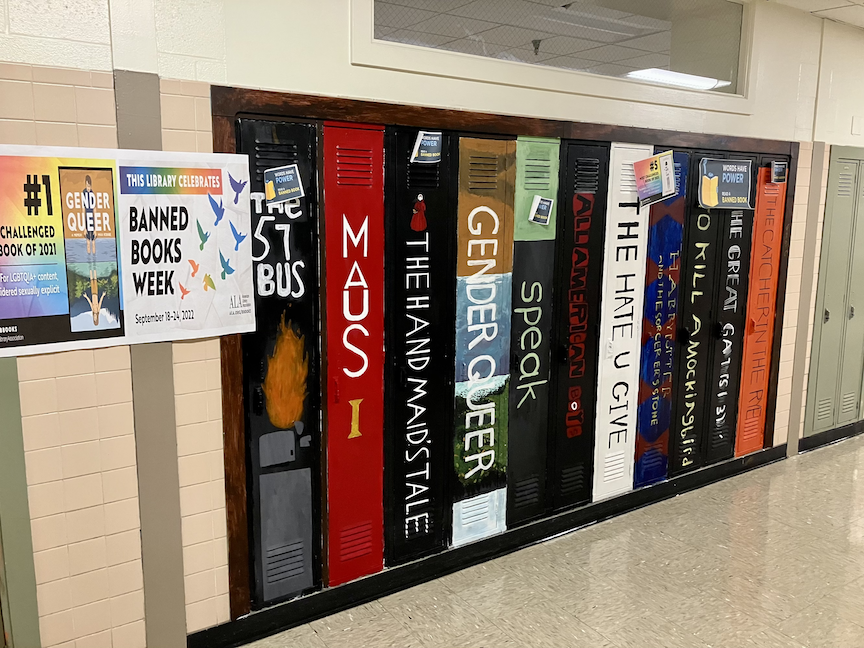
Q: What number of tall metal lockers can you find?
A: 13